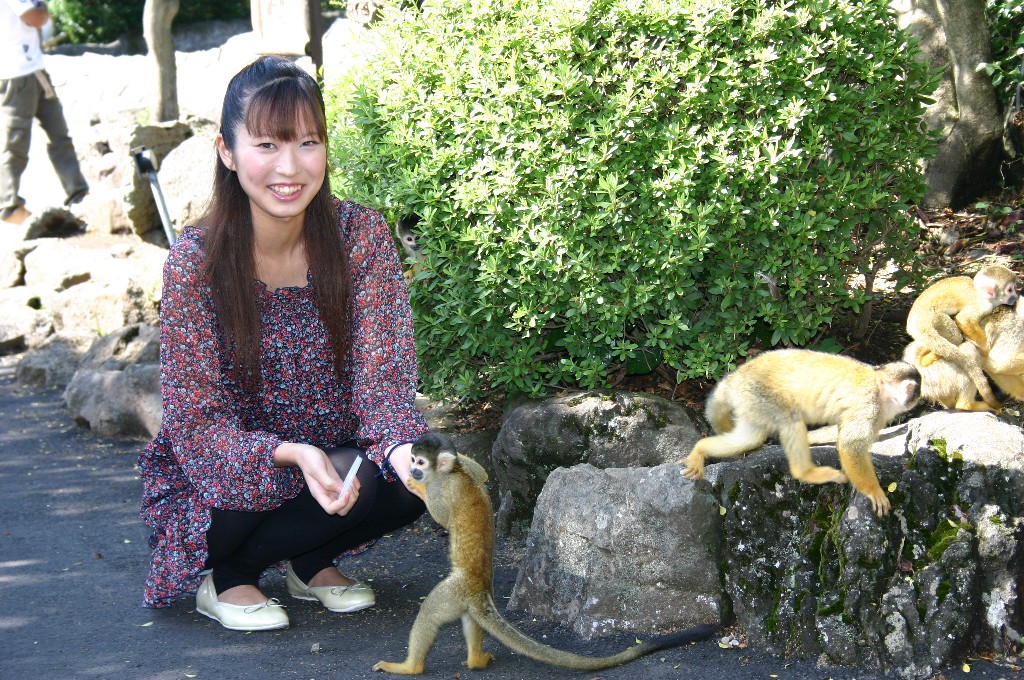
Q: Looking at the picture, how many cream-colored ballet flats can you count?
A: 2